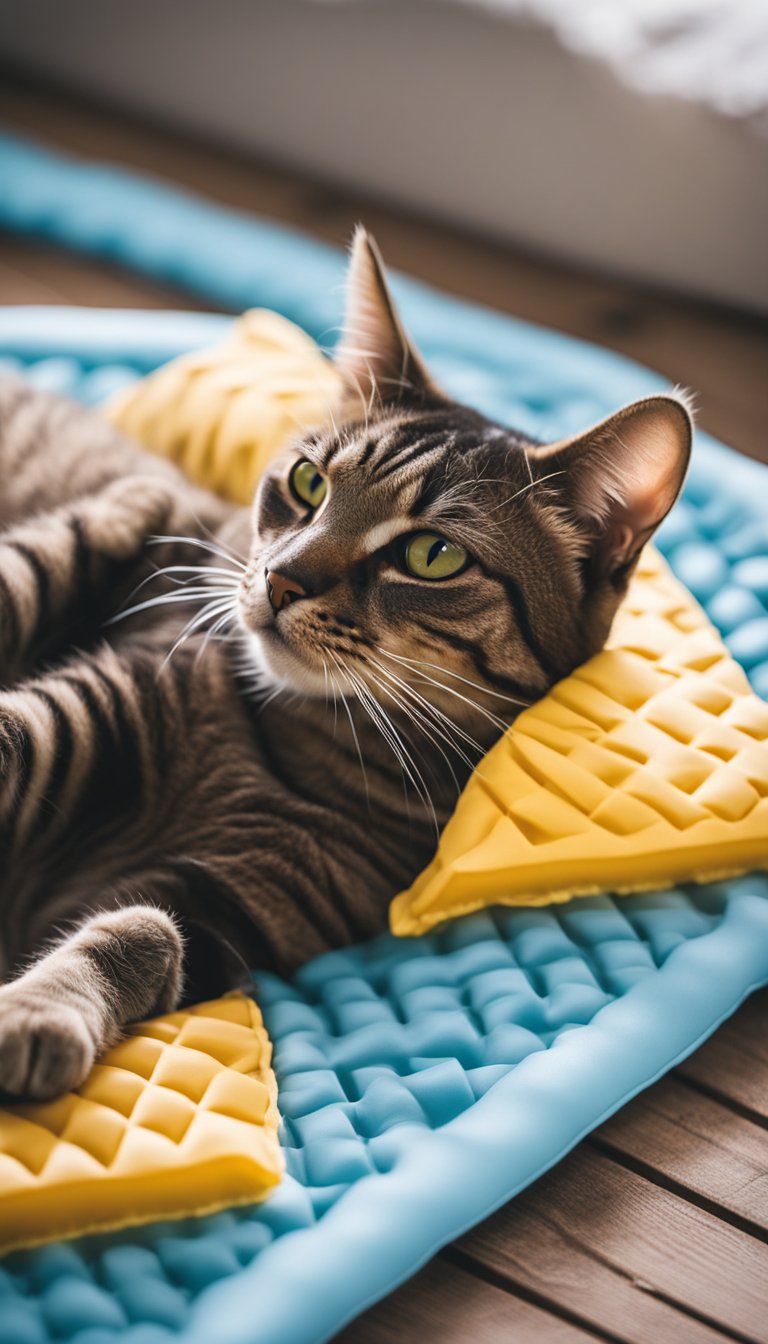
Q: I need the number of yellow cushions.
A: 3